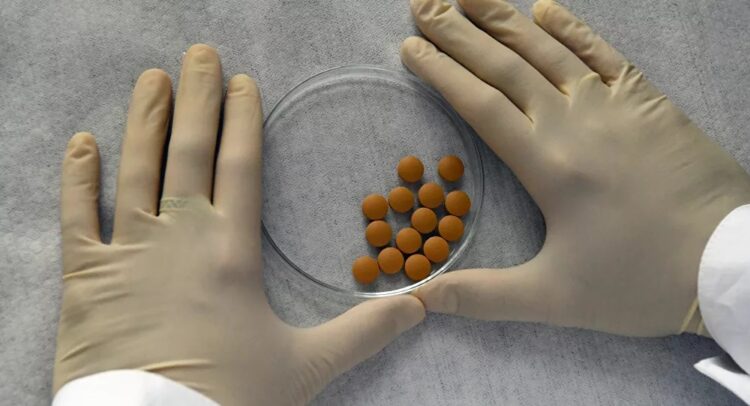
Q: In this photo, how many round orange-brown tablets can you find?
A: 14